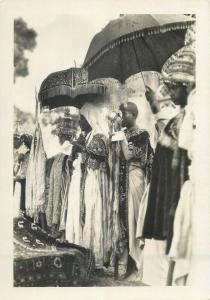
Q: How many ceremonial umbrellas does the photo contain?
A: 2